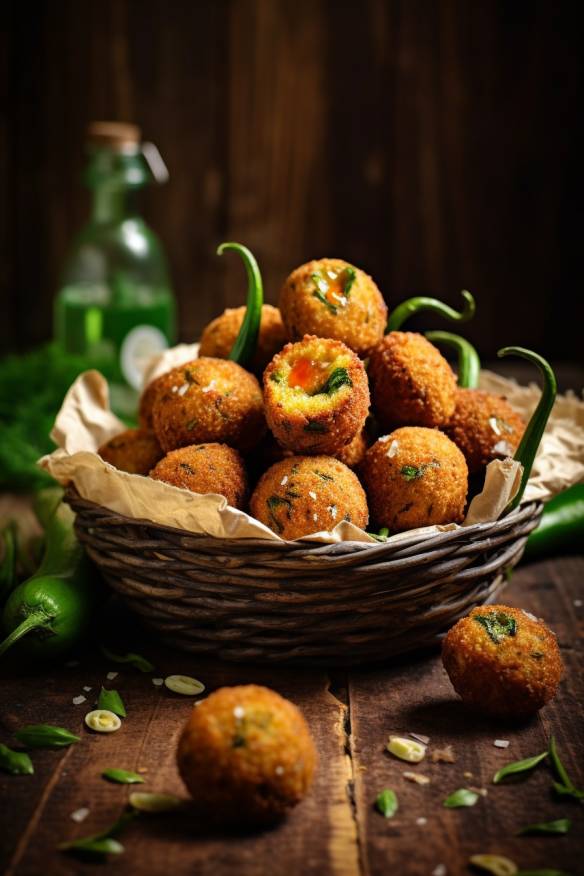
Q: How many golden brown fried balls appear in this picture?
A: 14